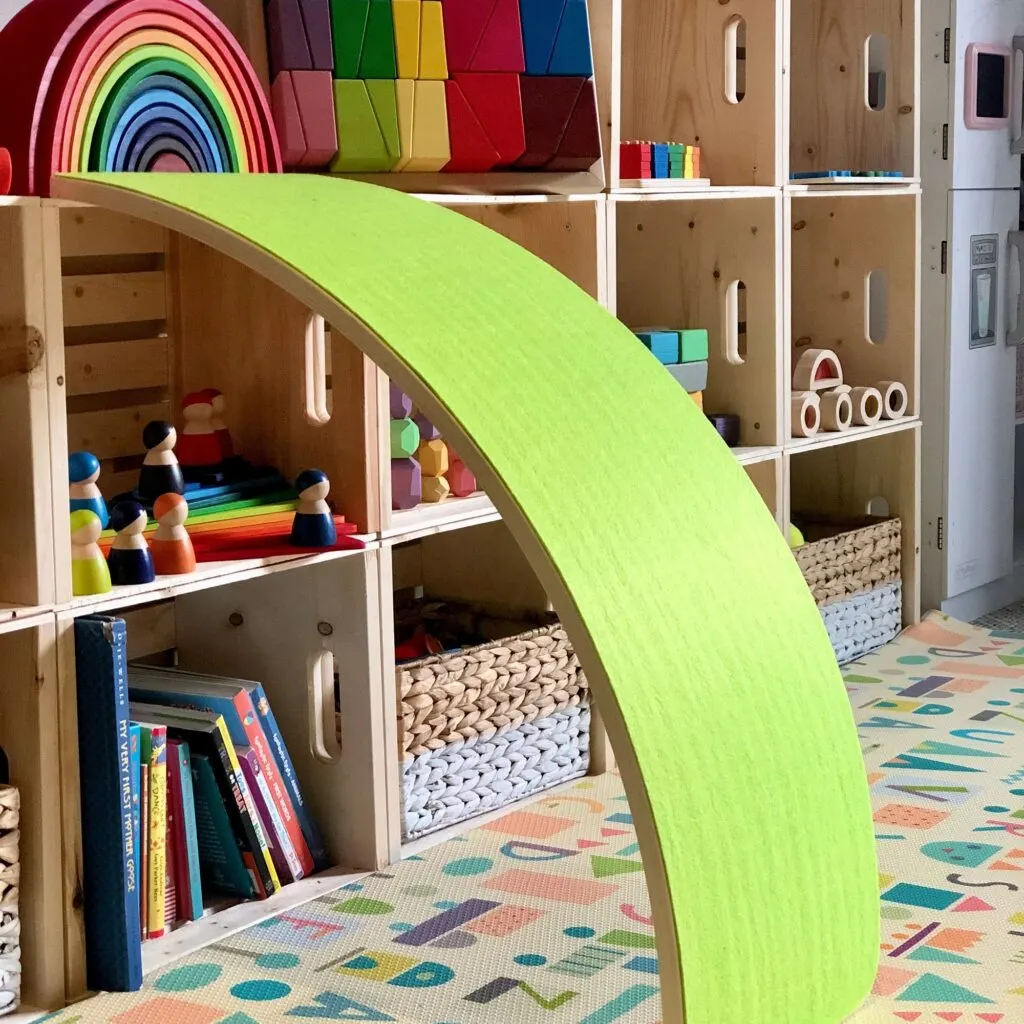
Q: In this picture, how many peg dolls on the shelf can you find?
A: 8